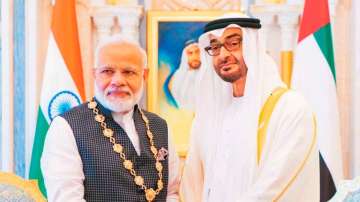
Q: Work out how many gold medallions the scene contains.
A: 12